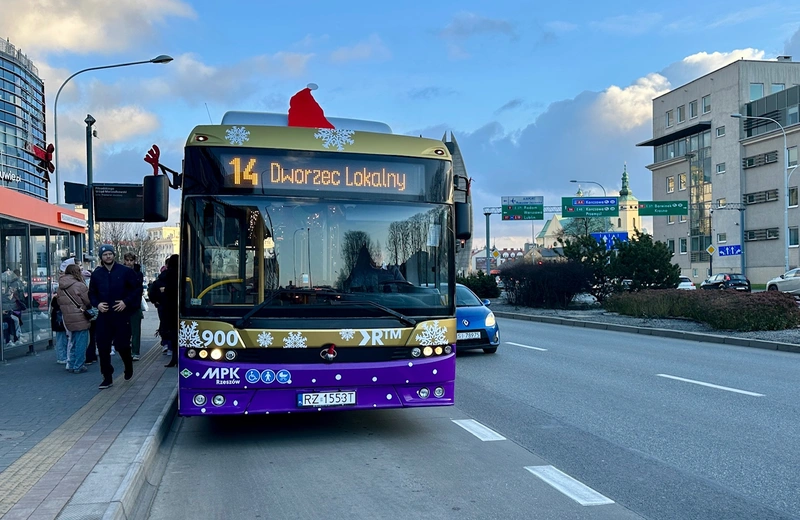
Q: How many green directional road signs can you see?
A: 3